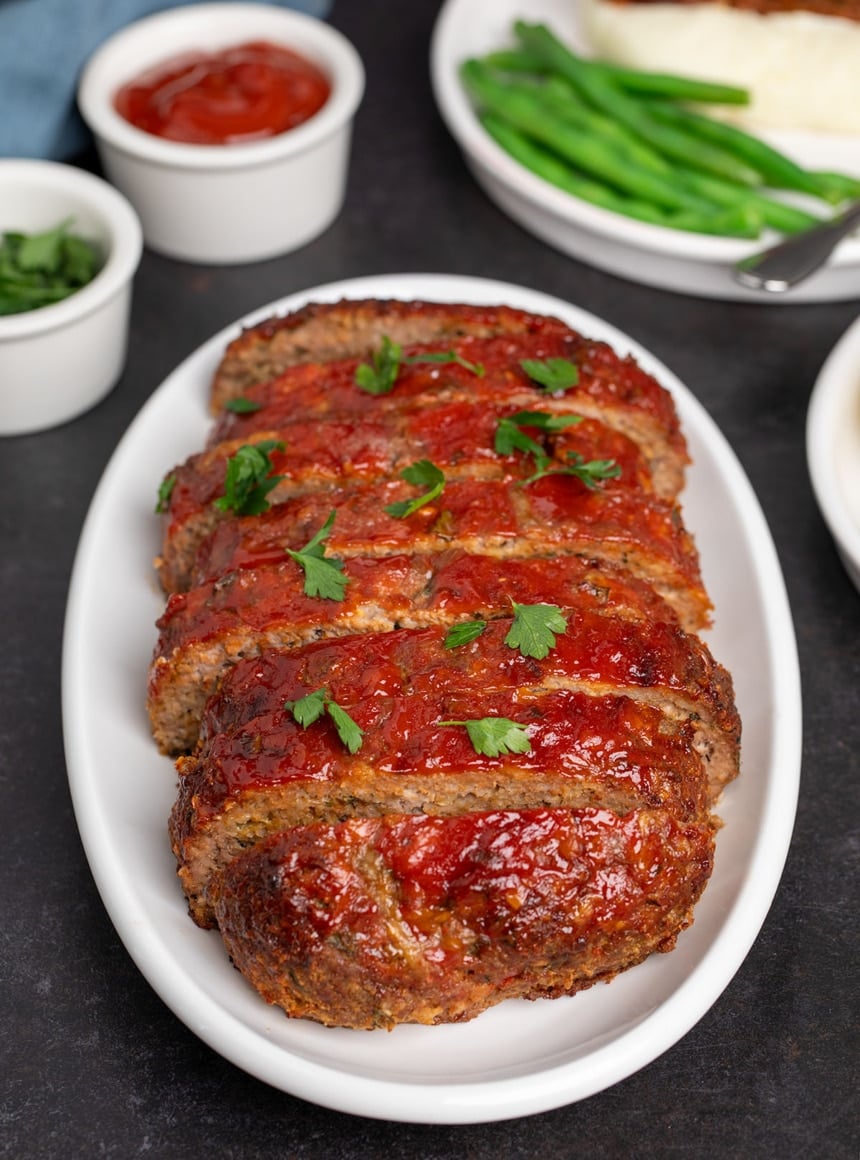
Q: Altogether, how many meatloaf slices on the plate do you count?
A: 8